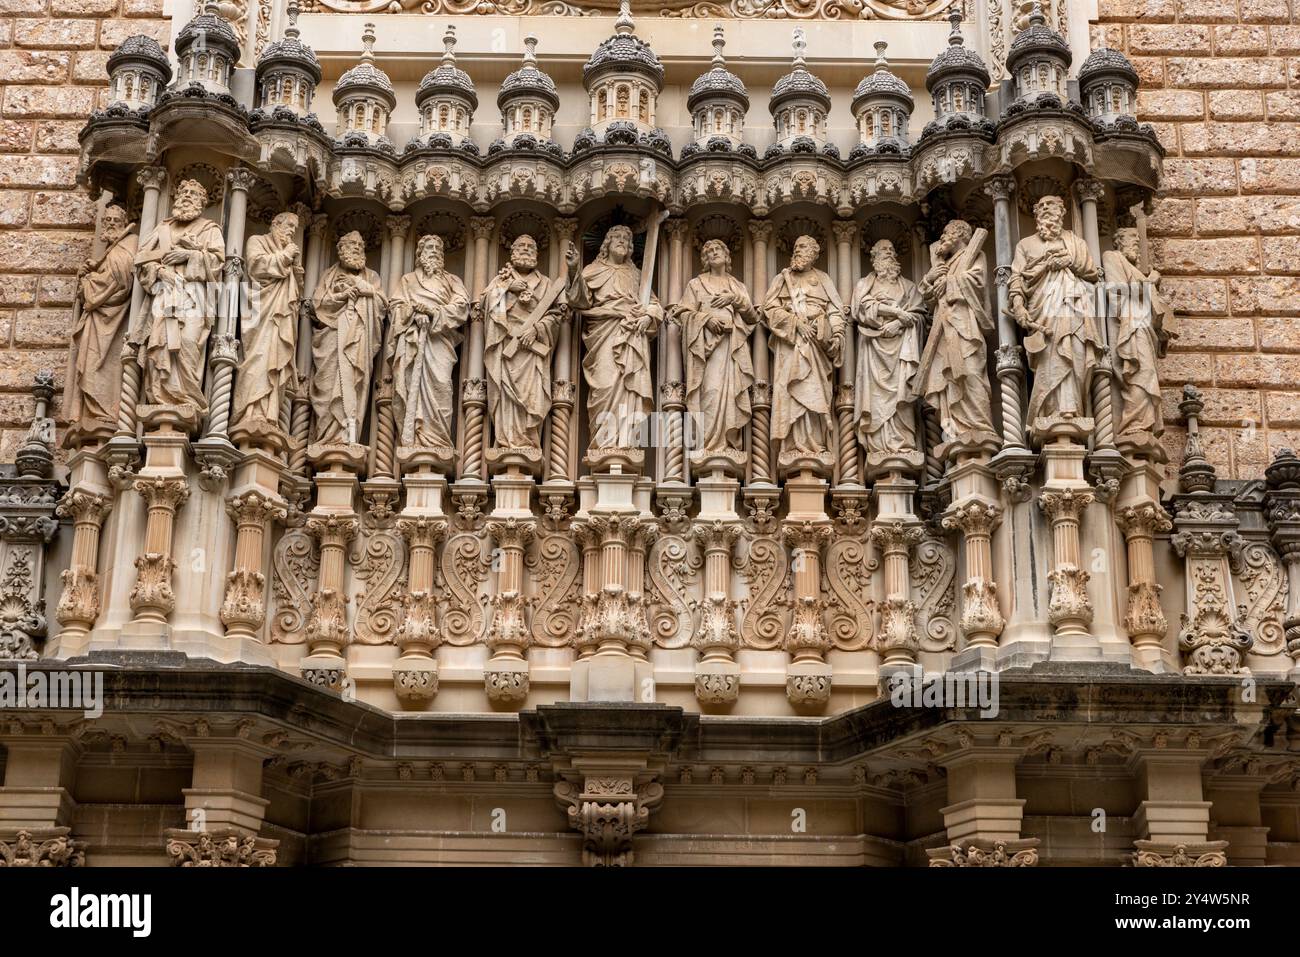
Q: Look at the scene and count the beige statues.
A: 13